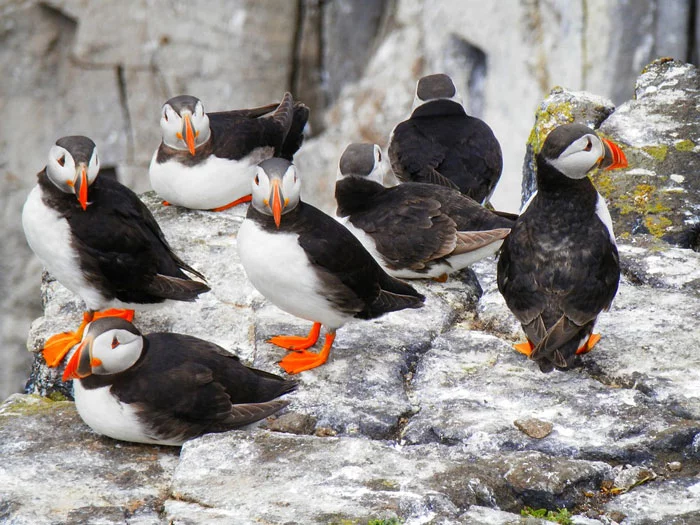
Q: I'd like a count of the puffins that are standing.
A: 3